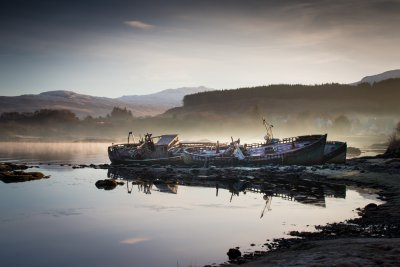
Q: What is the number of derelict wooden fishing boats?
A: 3